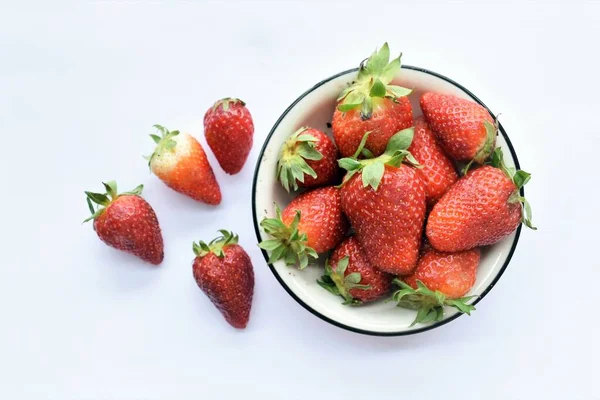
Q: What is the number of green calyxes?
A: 12